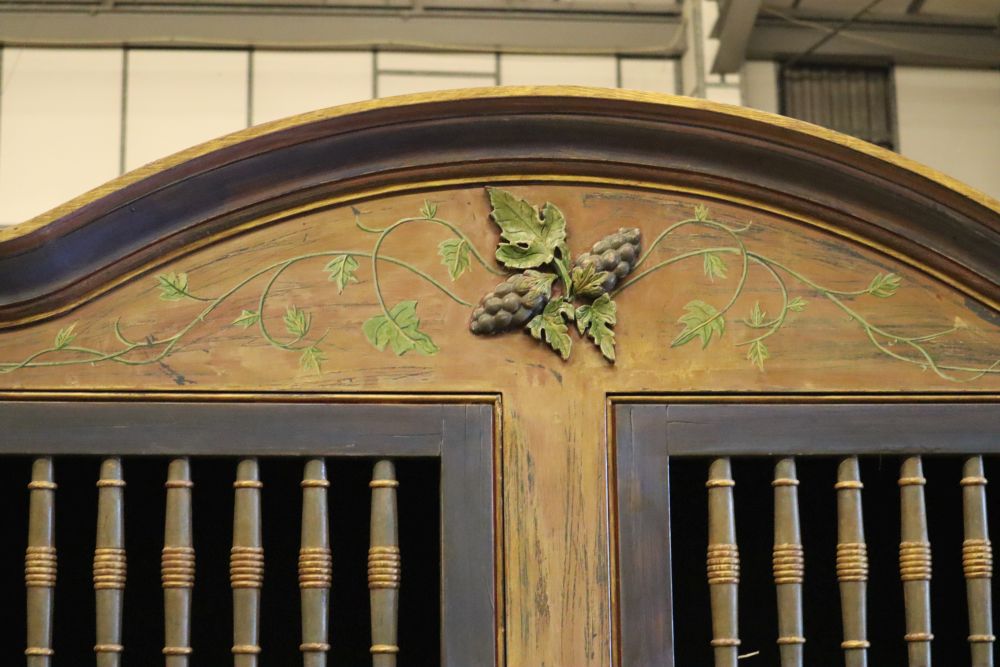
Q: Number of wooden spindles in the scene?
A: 11